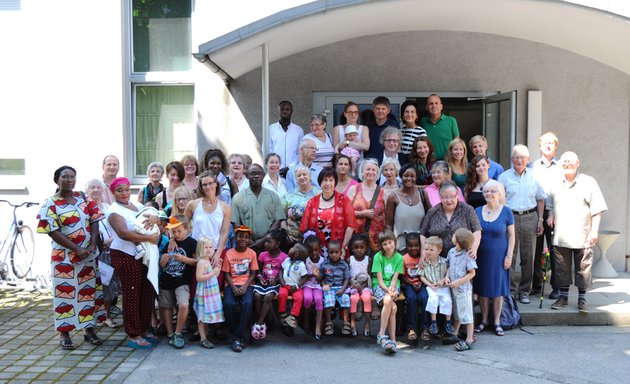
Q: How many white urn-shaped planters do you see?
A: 1